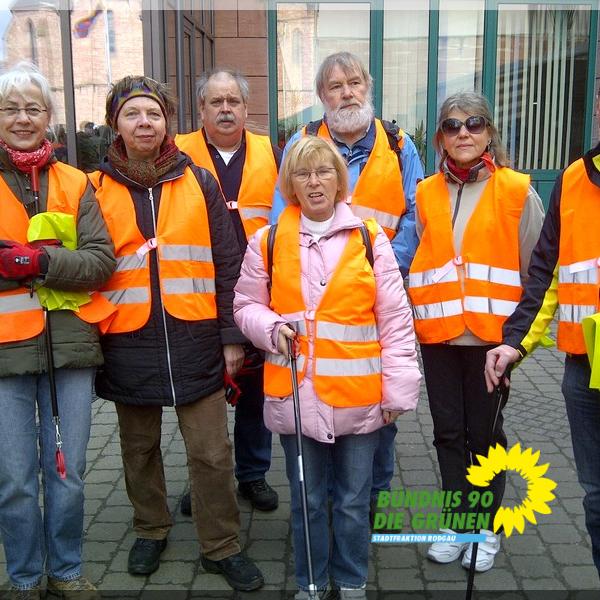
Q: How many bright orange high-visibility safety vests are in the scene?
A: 7